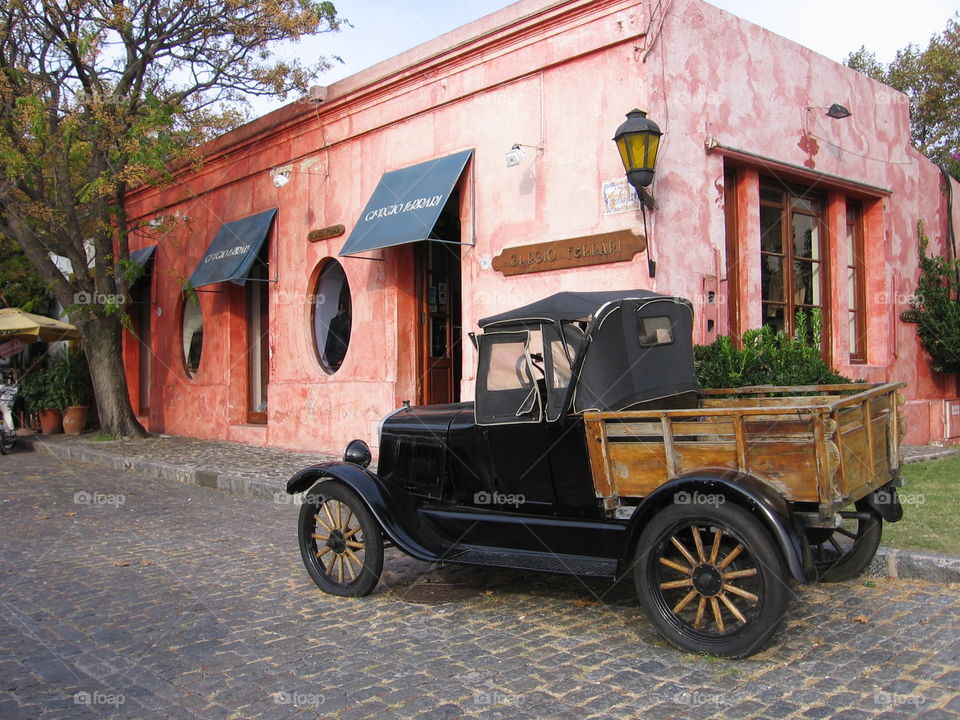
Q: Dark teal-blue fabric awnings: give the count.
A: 3